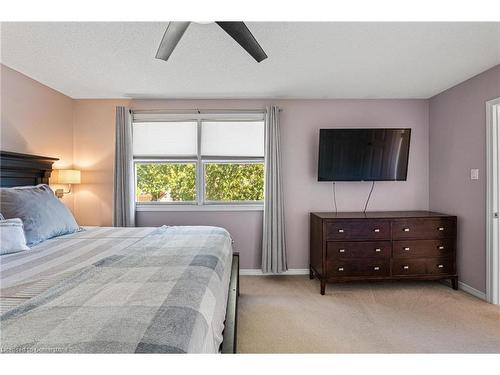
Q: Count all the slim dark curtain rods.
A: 1